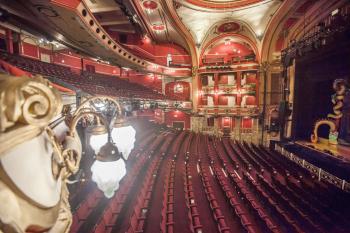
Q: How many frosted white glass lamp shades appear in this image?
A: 3